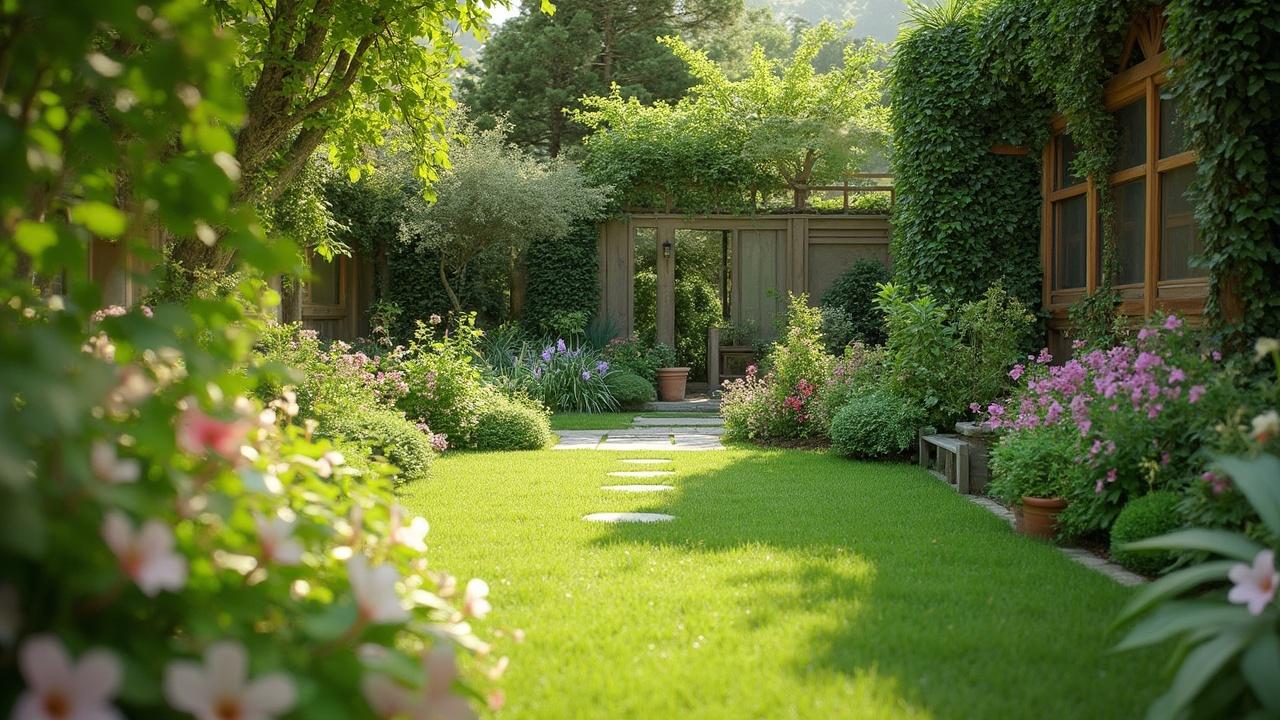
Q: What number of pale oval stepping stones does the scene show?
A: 4